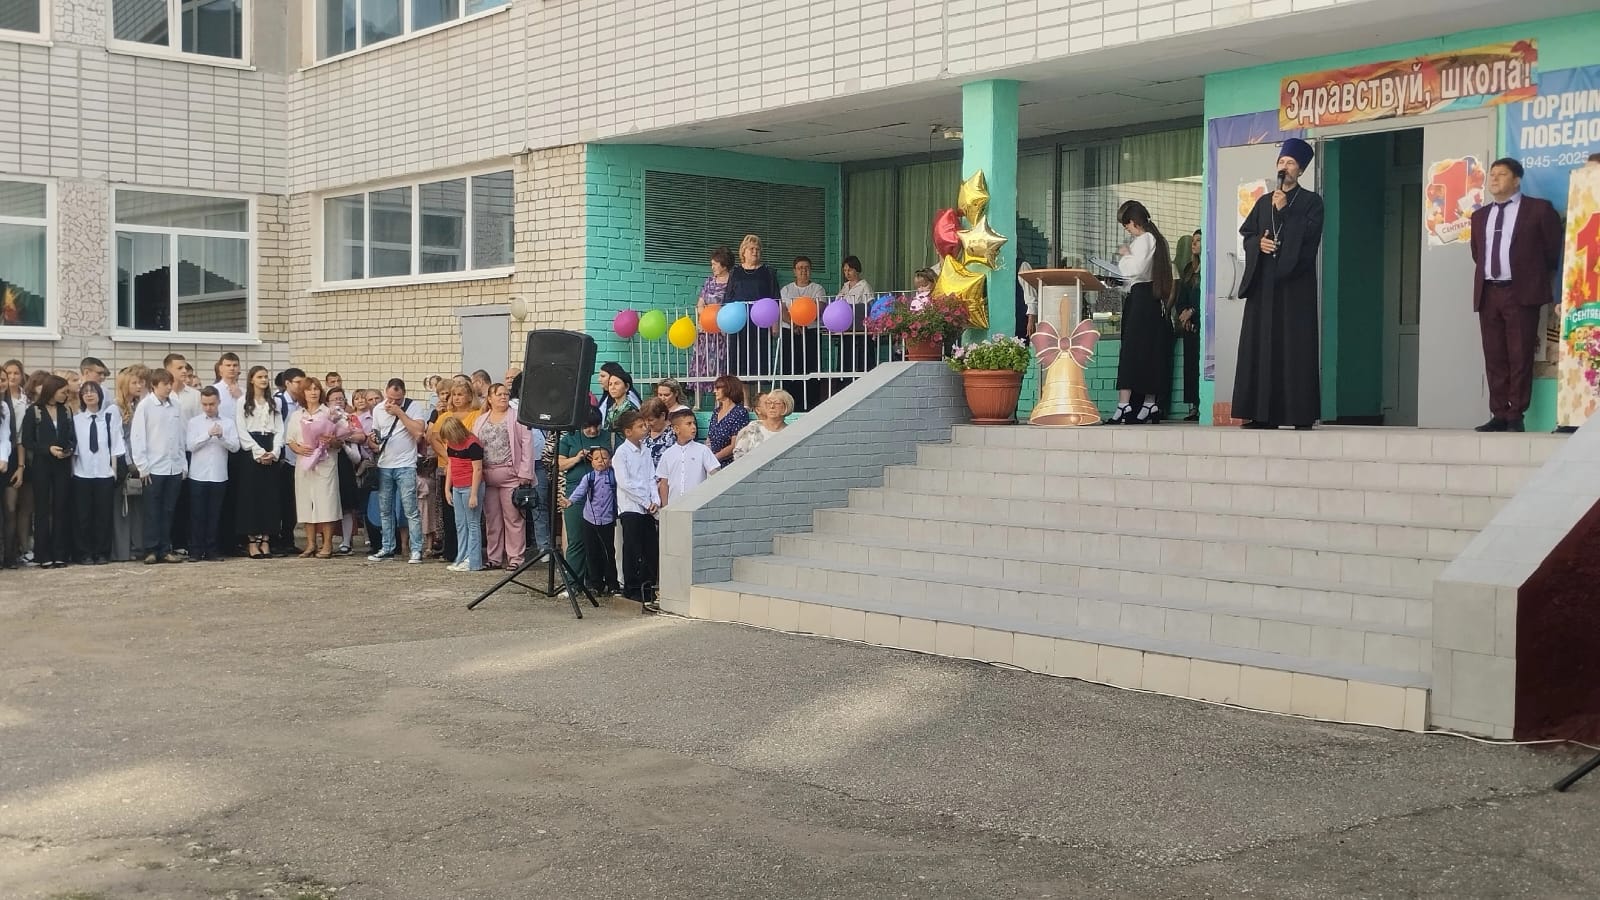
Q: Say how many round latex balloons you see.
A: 9